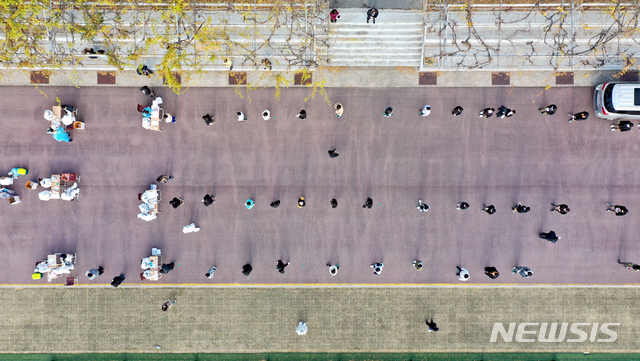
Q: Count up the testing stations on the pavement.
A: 6